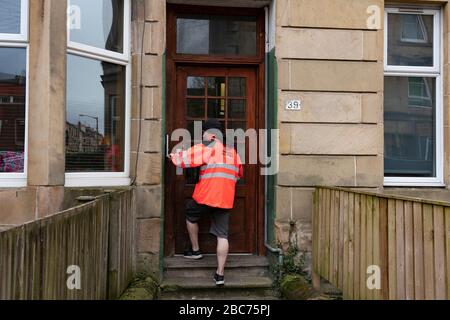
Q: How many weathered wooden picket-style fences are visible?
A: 2